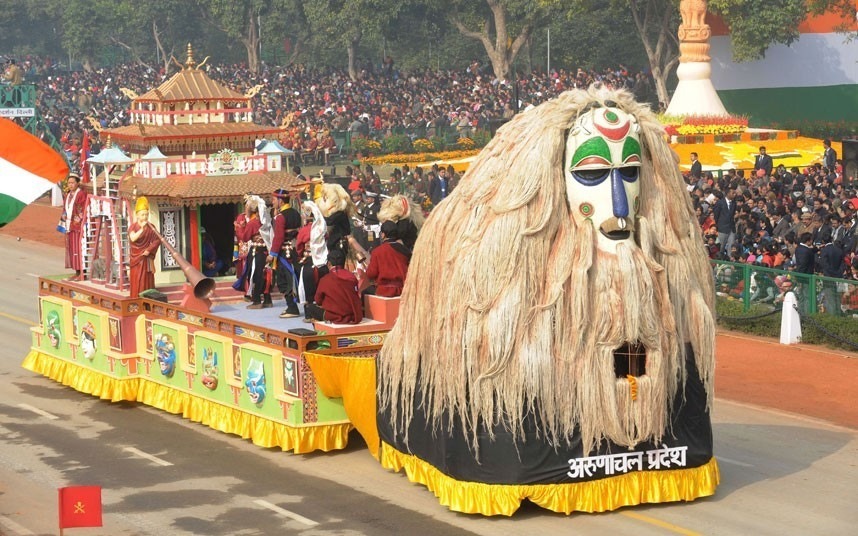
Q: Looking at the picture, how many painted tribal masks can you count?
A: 6